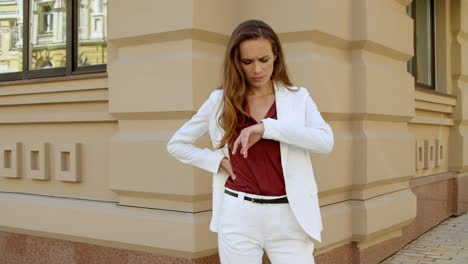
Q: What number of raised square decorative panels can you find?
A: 6